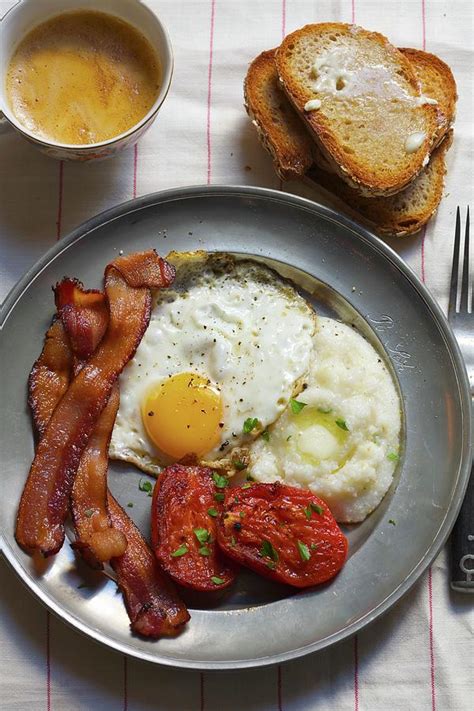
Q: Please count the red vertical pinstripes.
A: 6